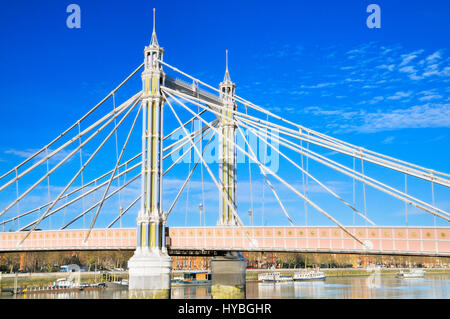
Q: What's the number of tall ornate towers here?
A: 2